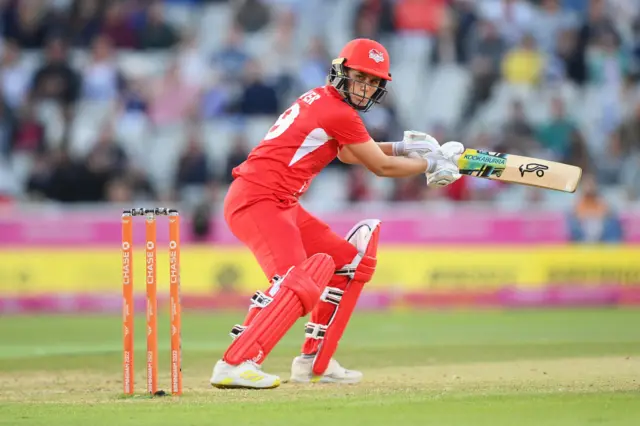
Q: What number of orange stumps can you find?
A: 3